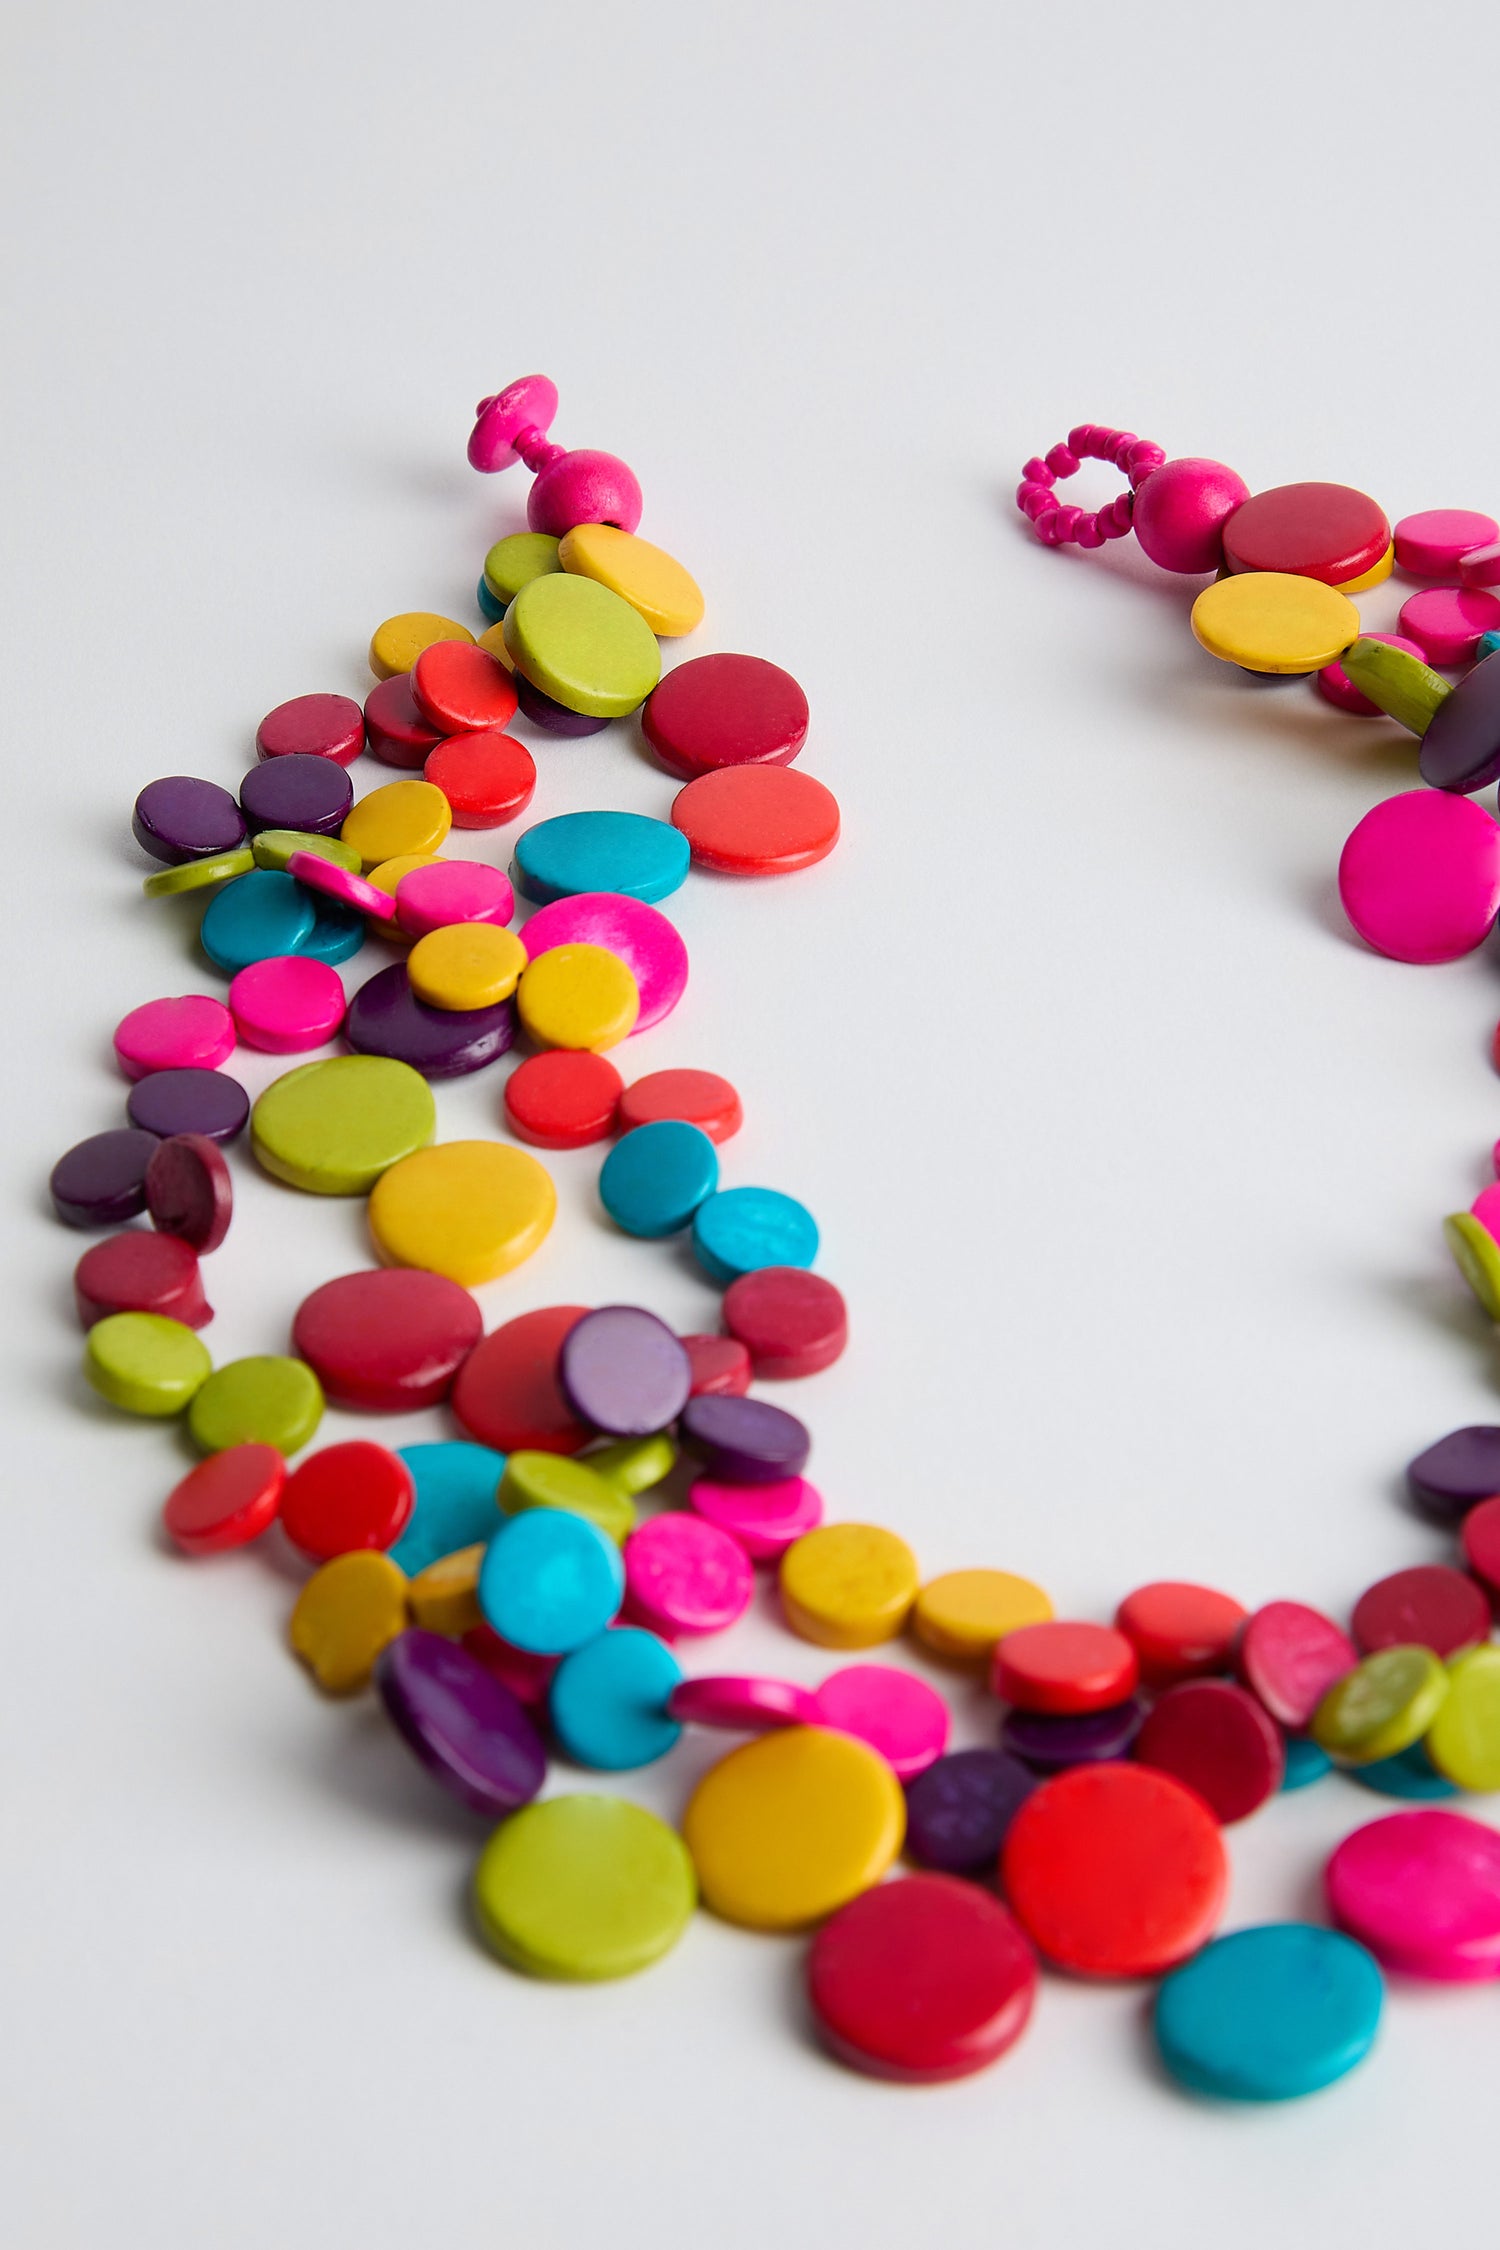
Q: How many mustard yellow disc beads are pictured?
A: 15